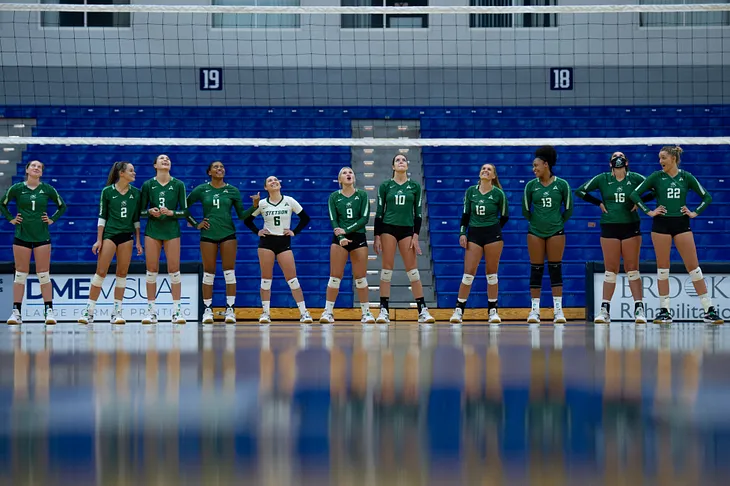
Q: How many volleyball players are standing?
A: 11